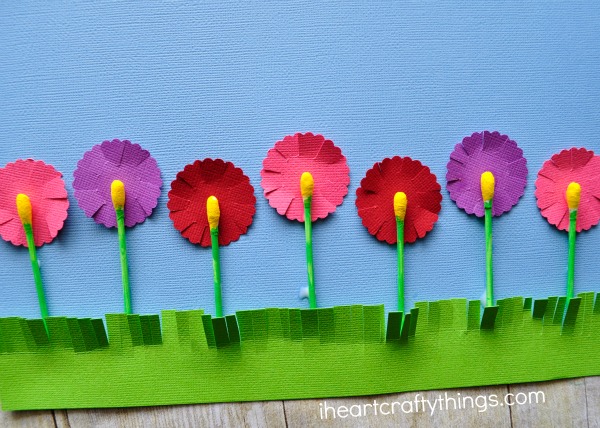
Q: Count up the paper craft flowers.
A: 7